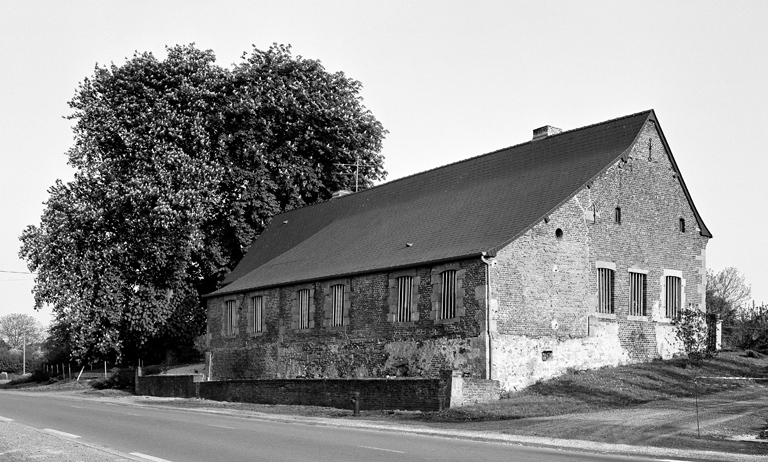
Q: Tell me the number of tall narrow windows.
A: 9